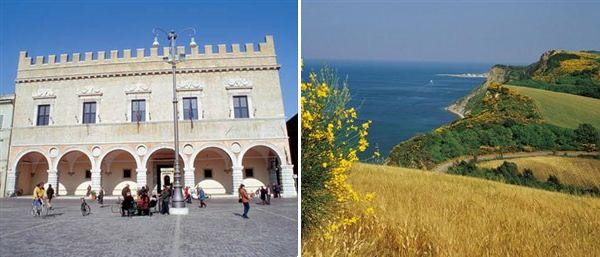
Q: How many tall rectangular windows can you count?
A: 5